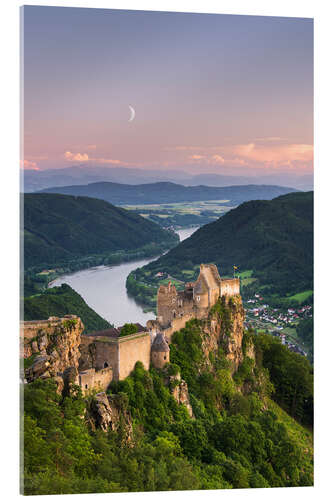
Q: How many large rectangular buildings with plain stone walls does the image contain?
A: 1